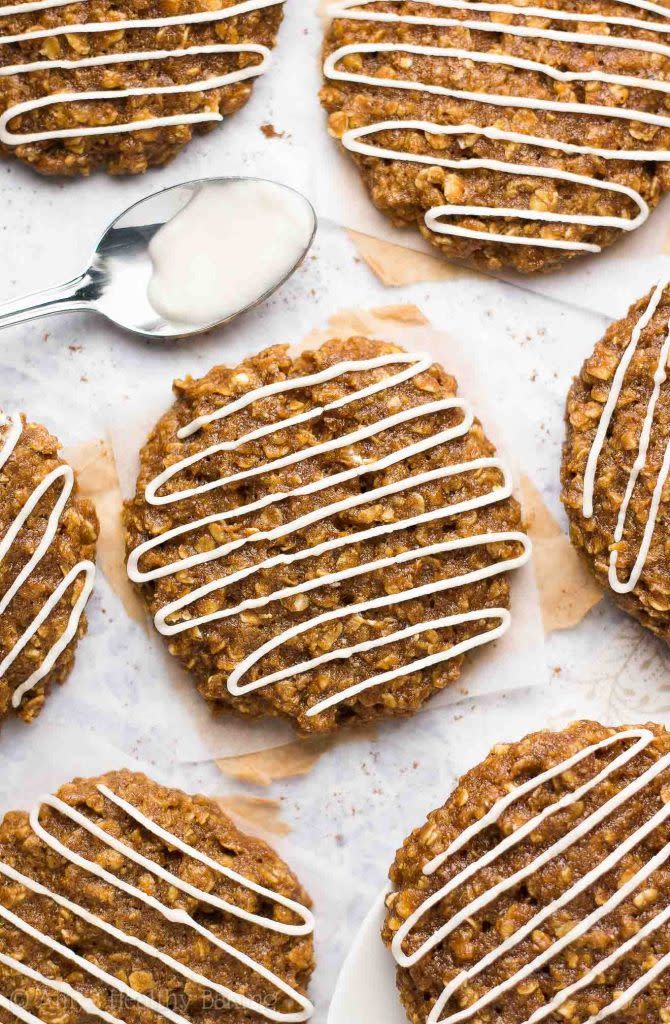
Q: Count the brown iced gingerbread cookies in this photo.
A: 7